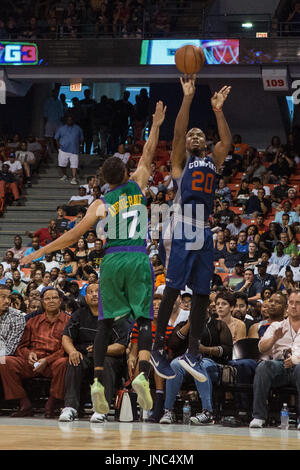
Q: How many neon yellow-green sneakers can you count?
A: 2